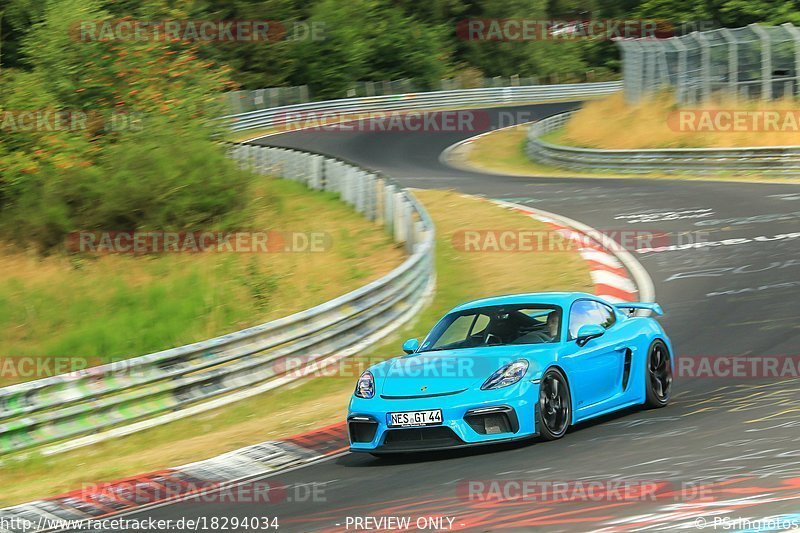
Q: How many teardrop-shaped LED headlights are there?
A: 2